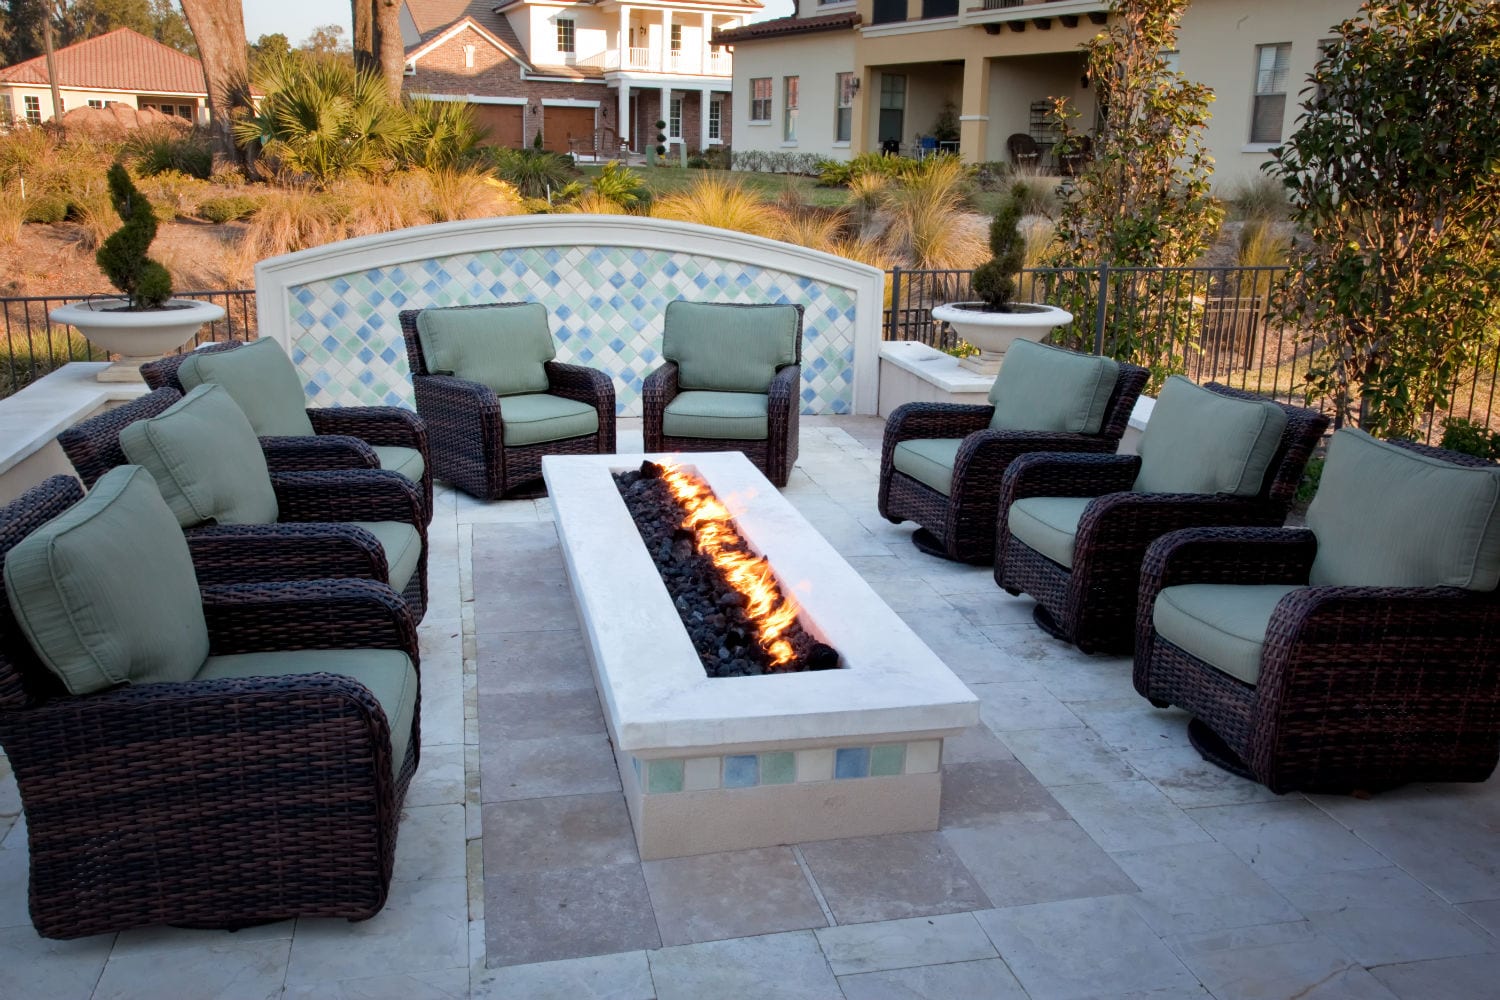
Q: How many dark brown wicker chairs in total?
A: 8